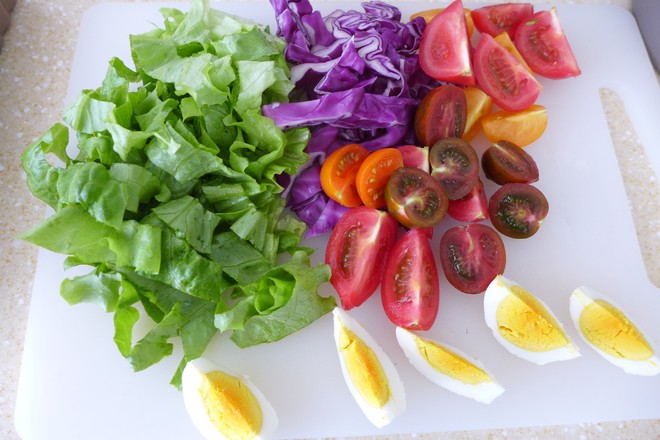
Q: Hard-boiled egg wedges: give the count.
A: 5